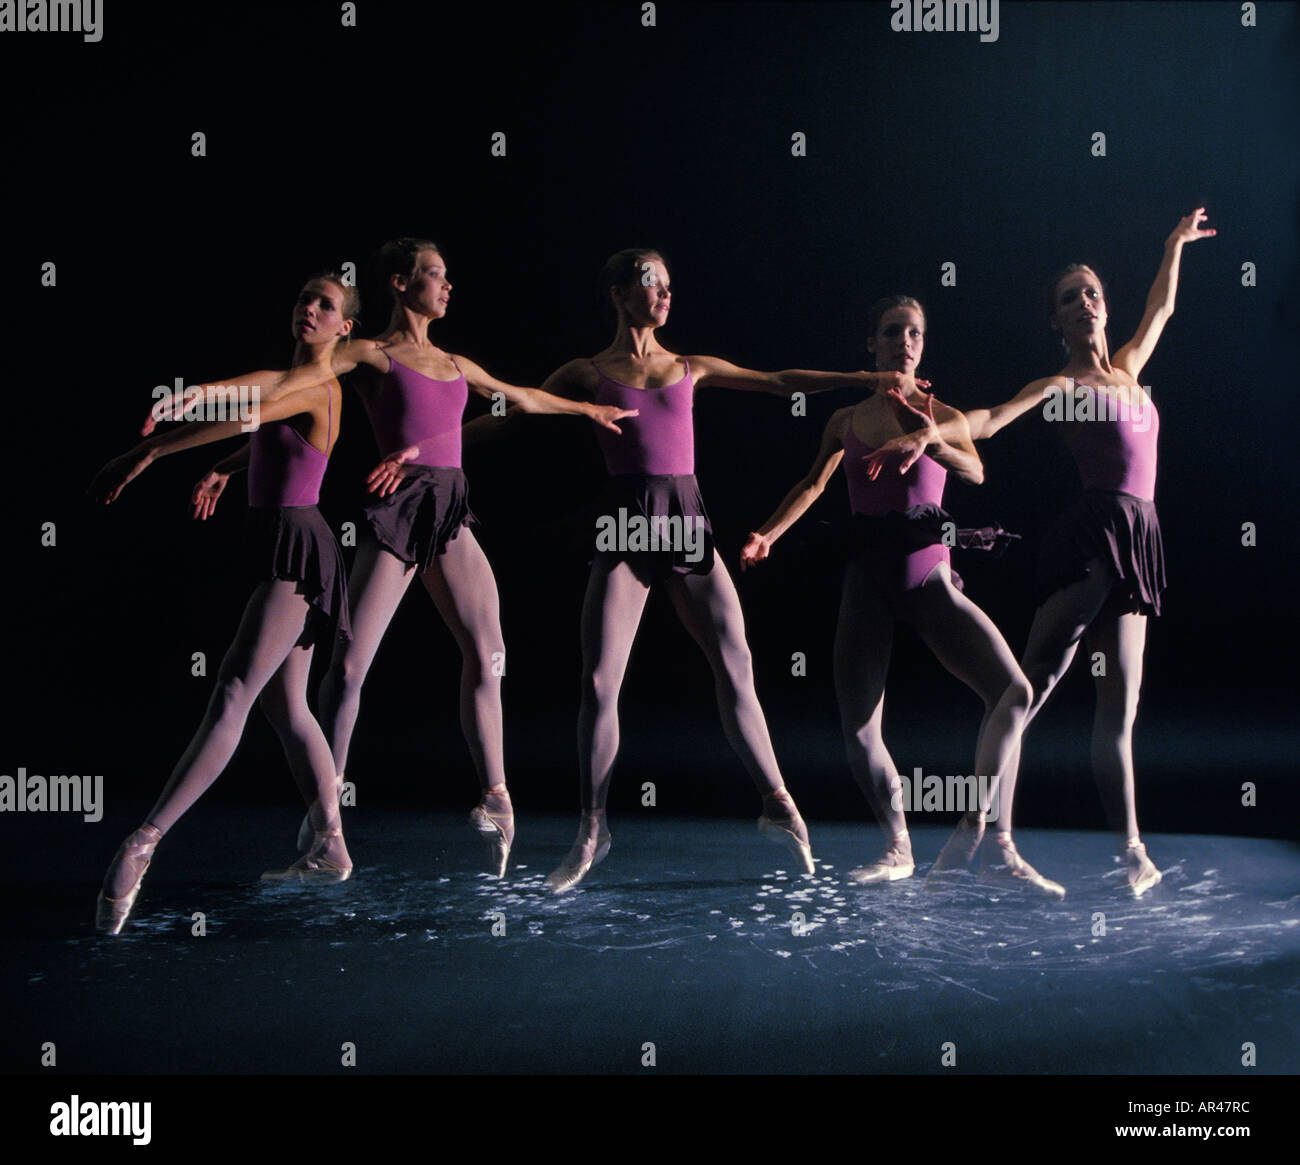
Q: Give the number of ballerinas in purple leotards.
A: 5